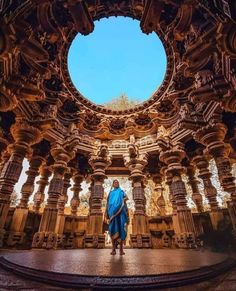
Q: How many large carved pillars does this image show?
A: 6